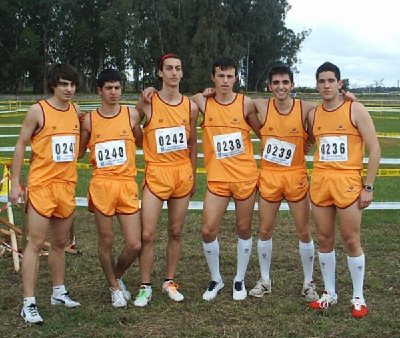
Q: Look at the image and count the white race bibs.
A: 6